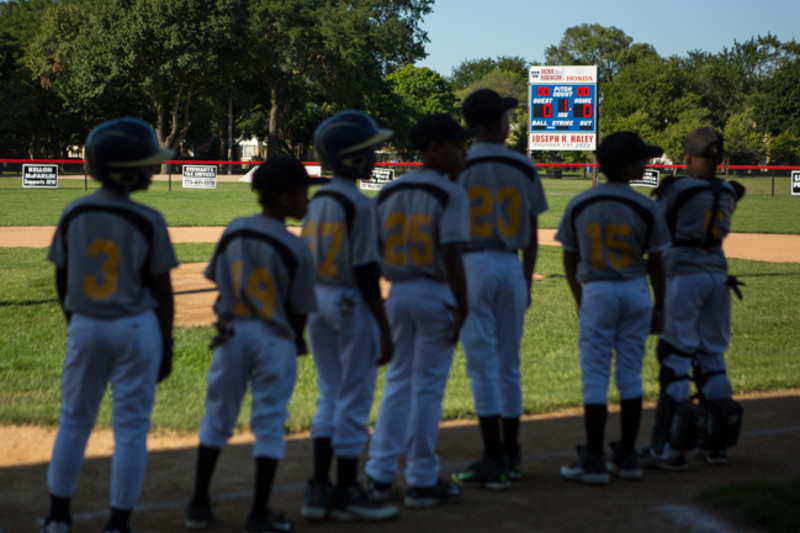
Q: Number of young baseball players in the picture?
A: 7